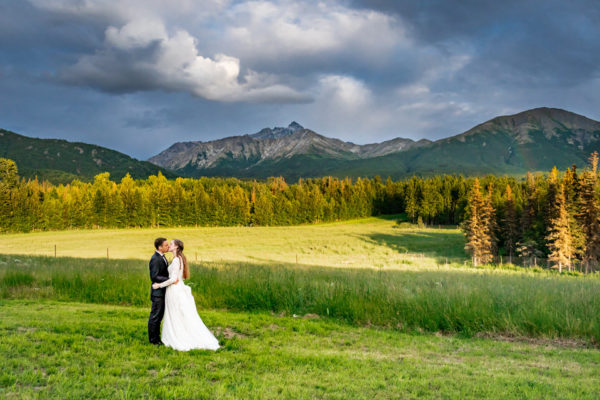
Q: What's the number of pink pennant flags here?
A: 0